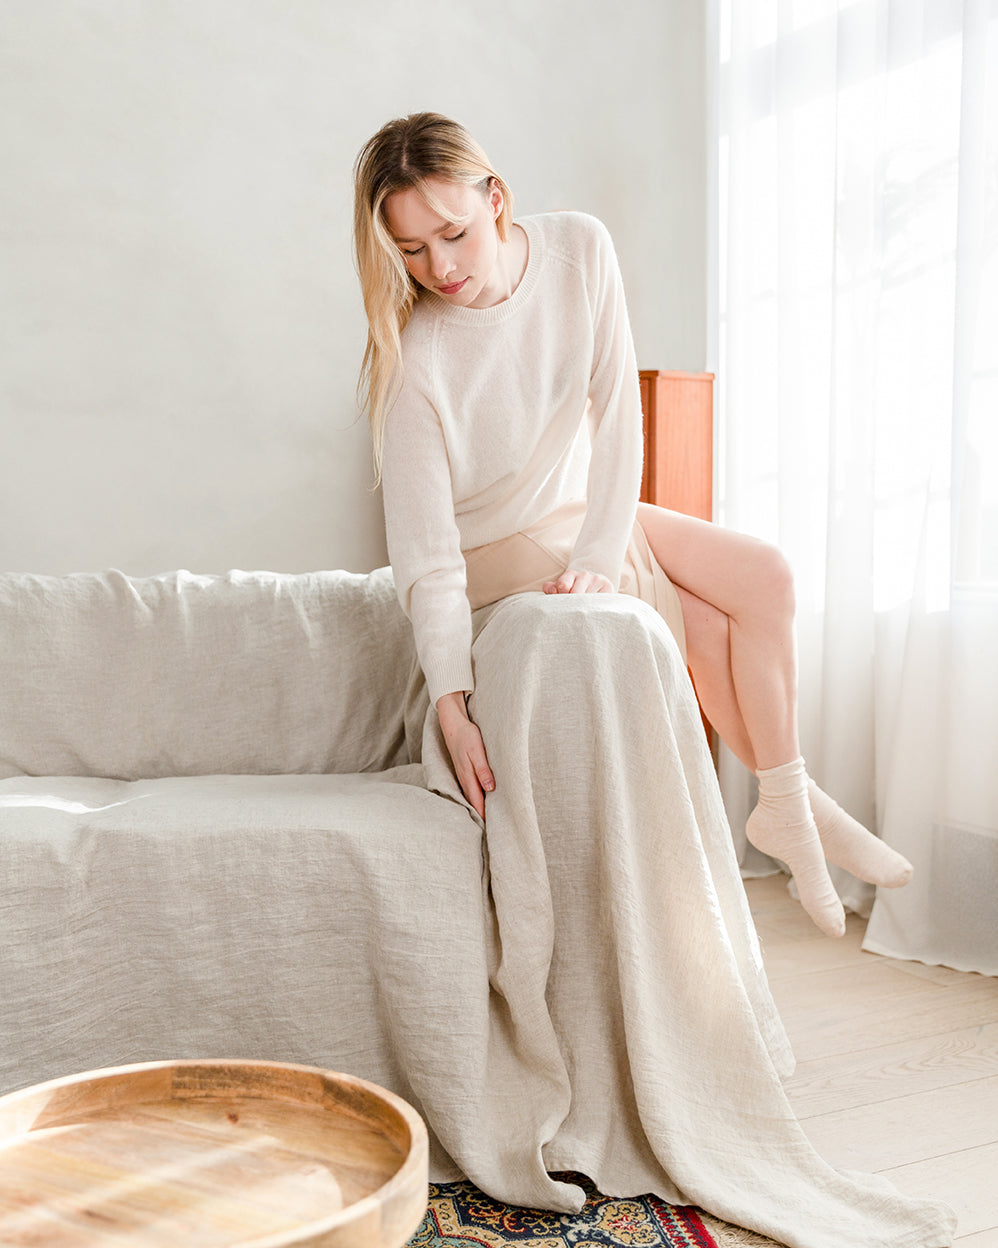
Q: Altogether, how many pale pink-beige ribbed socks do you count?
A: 2